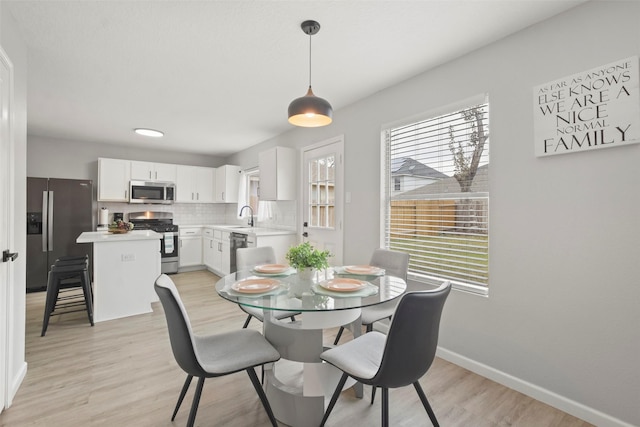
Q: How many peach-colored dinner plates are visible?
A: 4